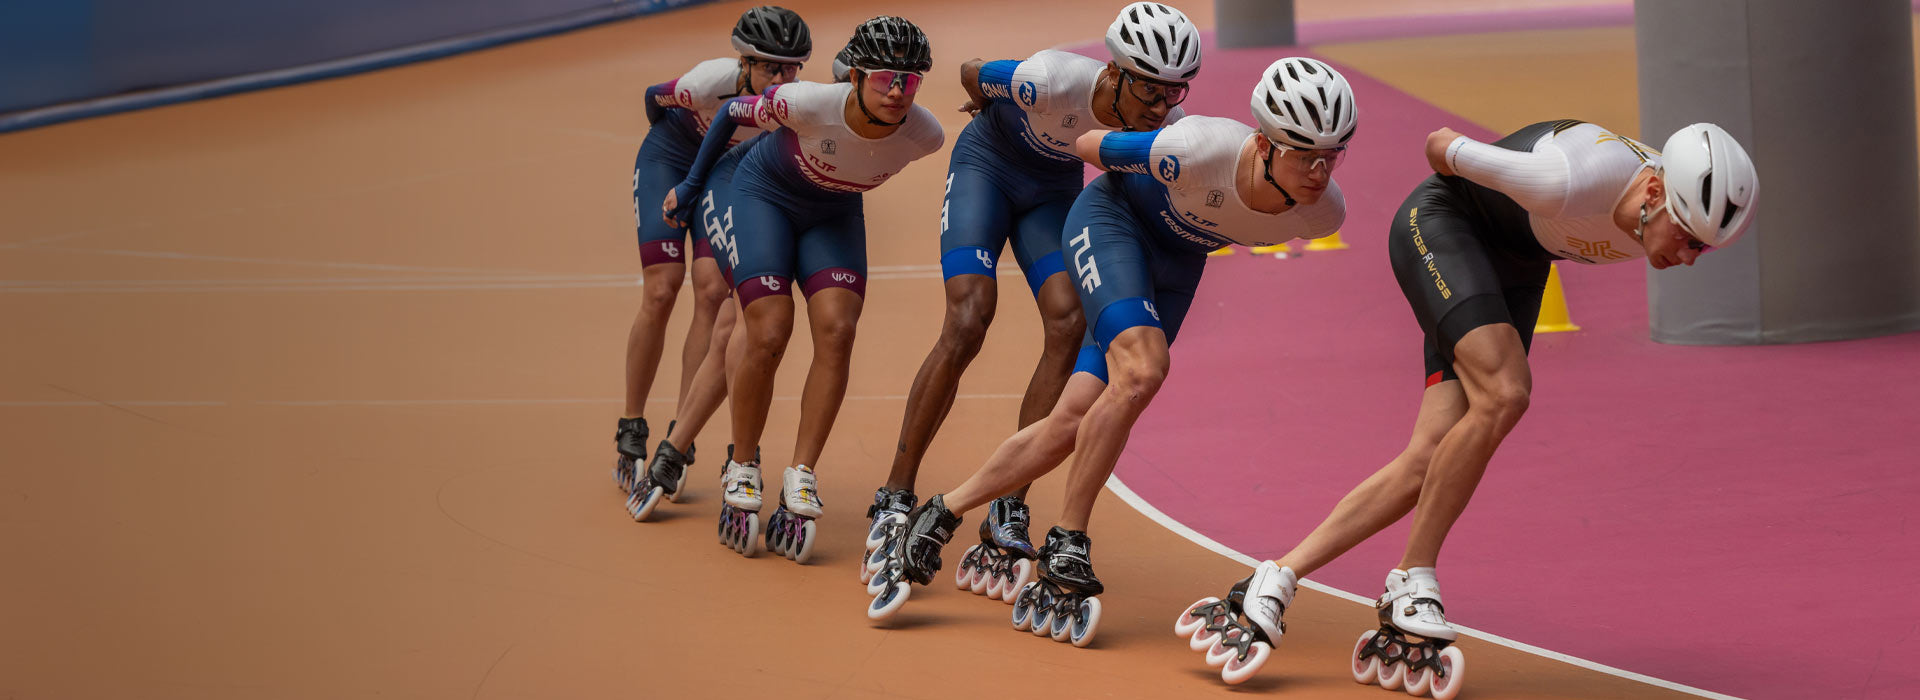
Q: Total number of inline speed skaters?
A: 6